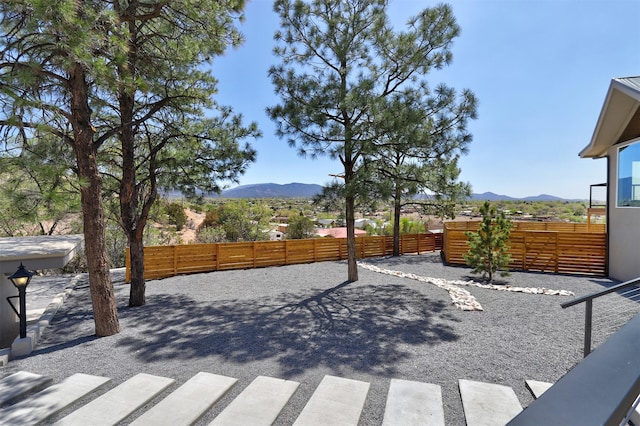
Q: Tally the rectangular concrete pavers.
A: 9